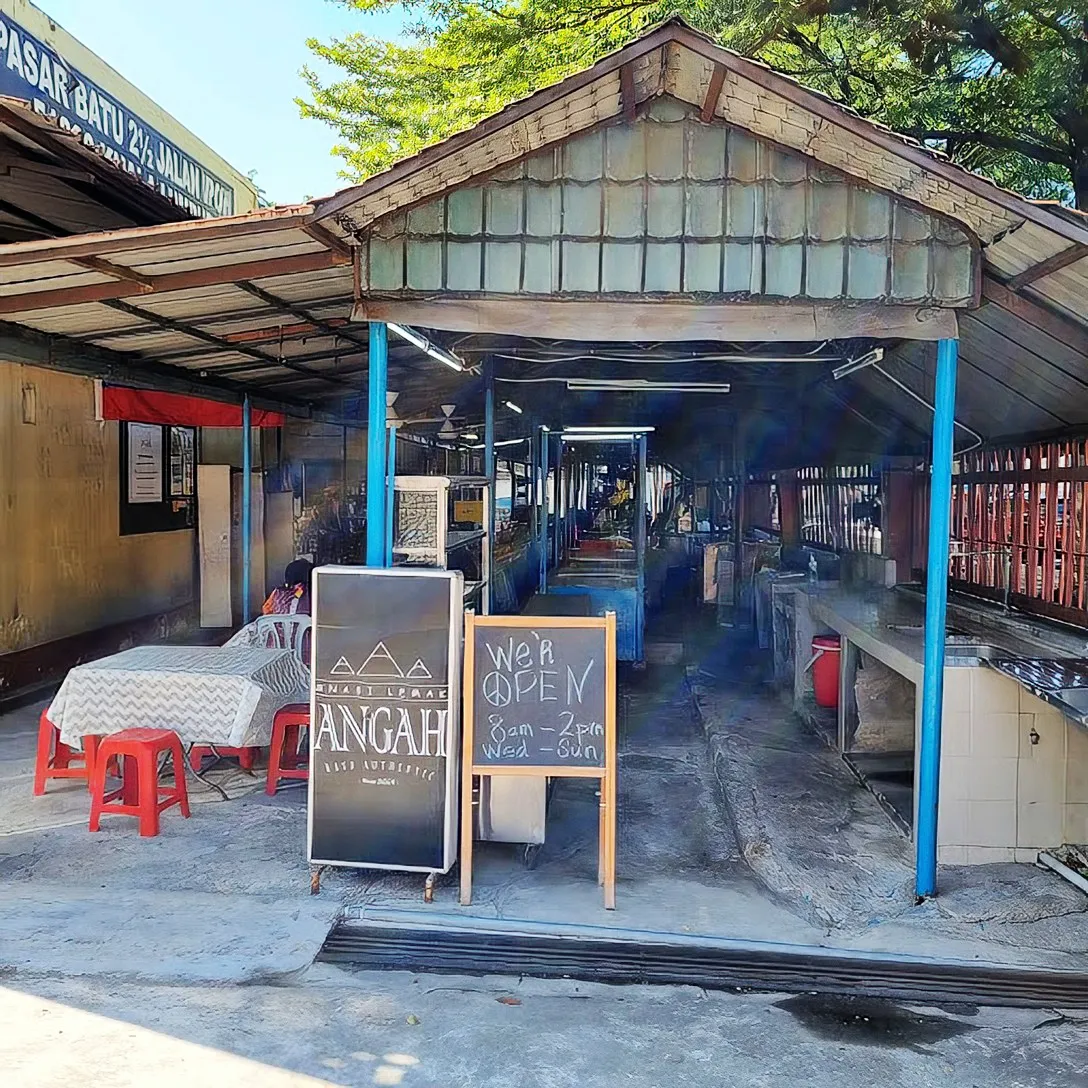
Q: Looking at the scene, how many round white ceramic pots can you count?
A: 0